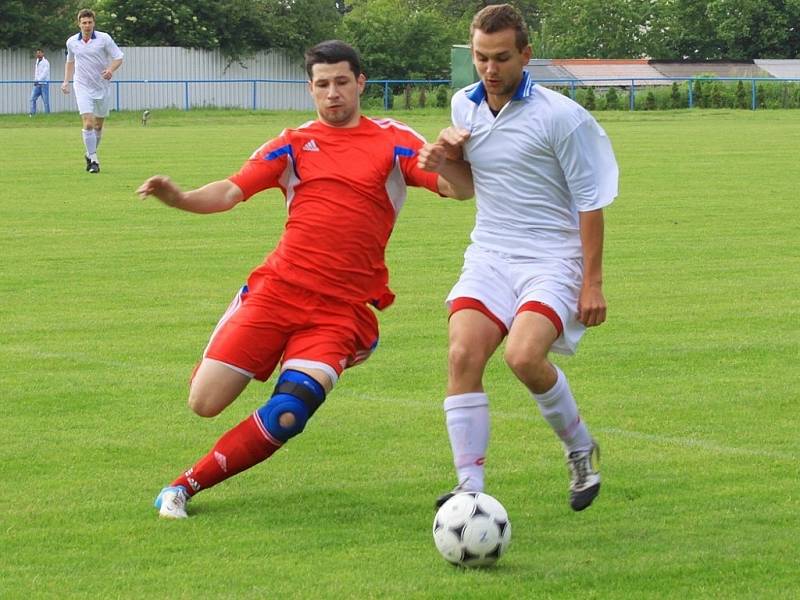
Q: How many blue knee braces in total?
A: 1